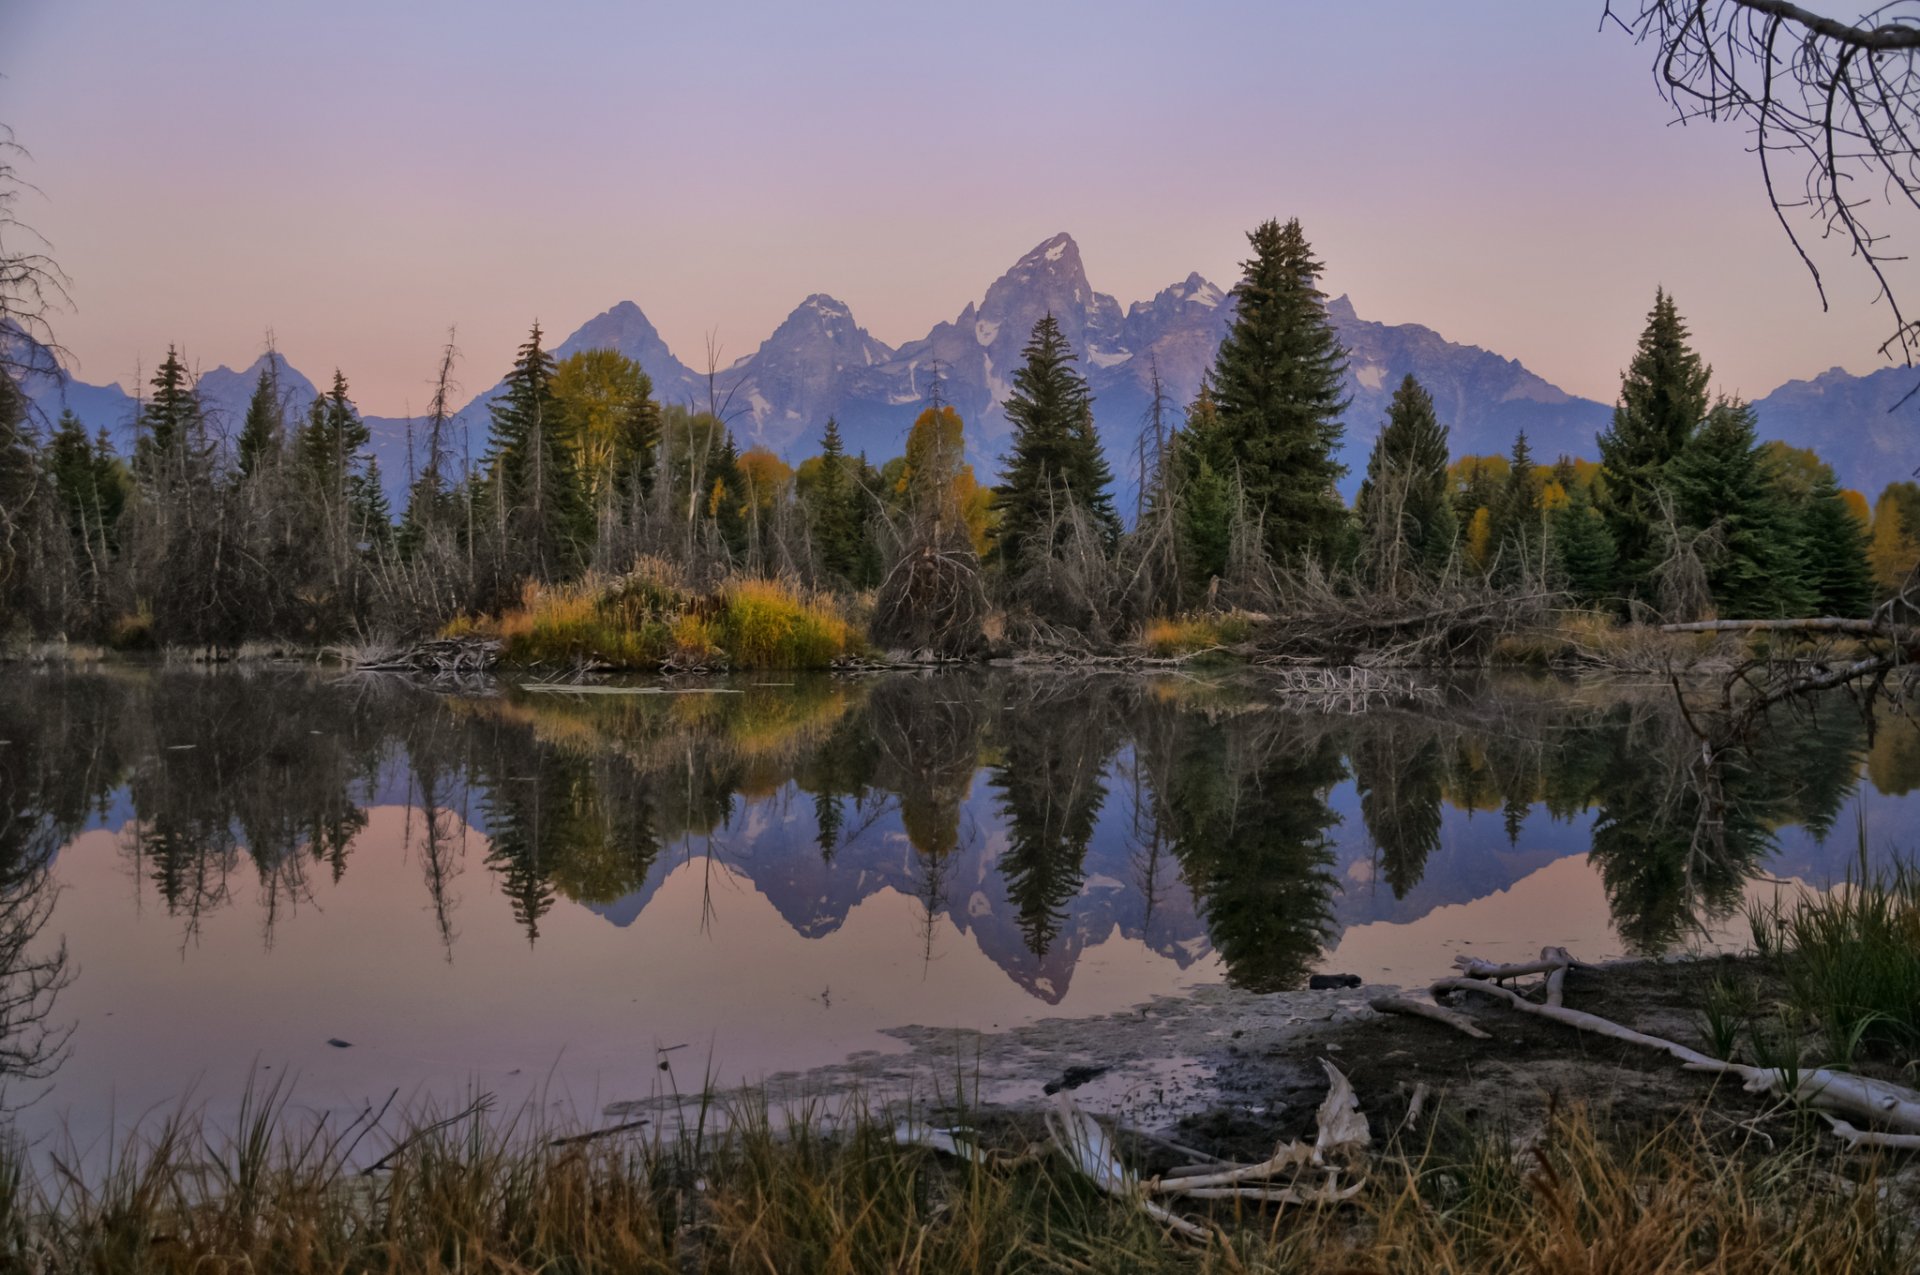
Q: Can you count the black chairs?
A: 0